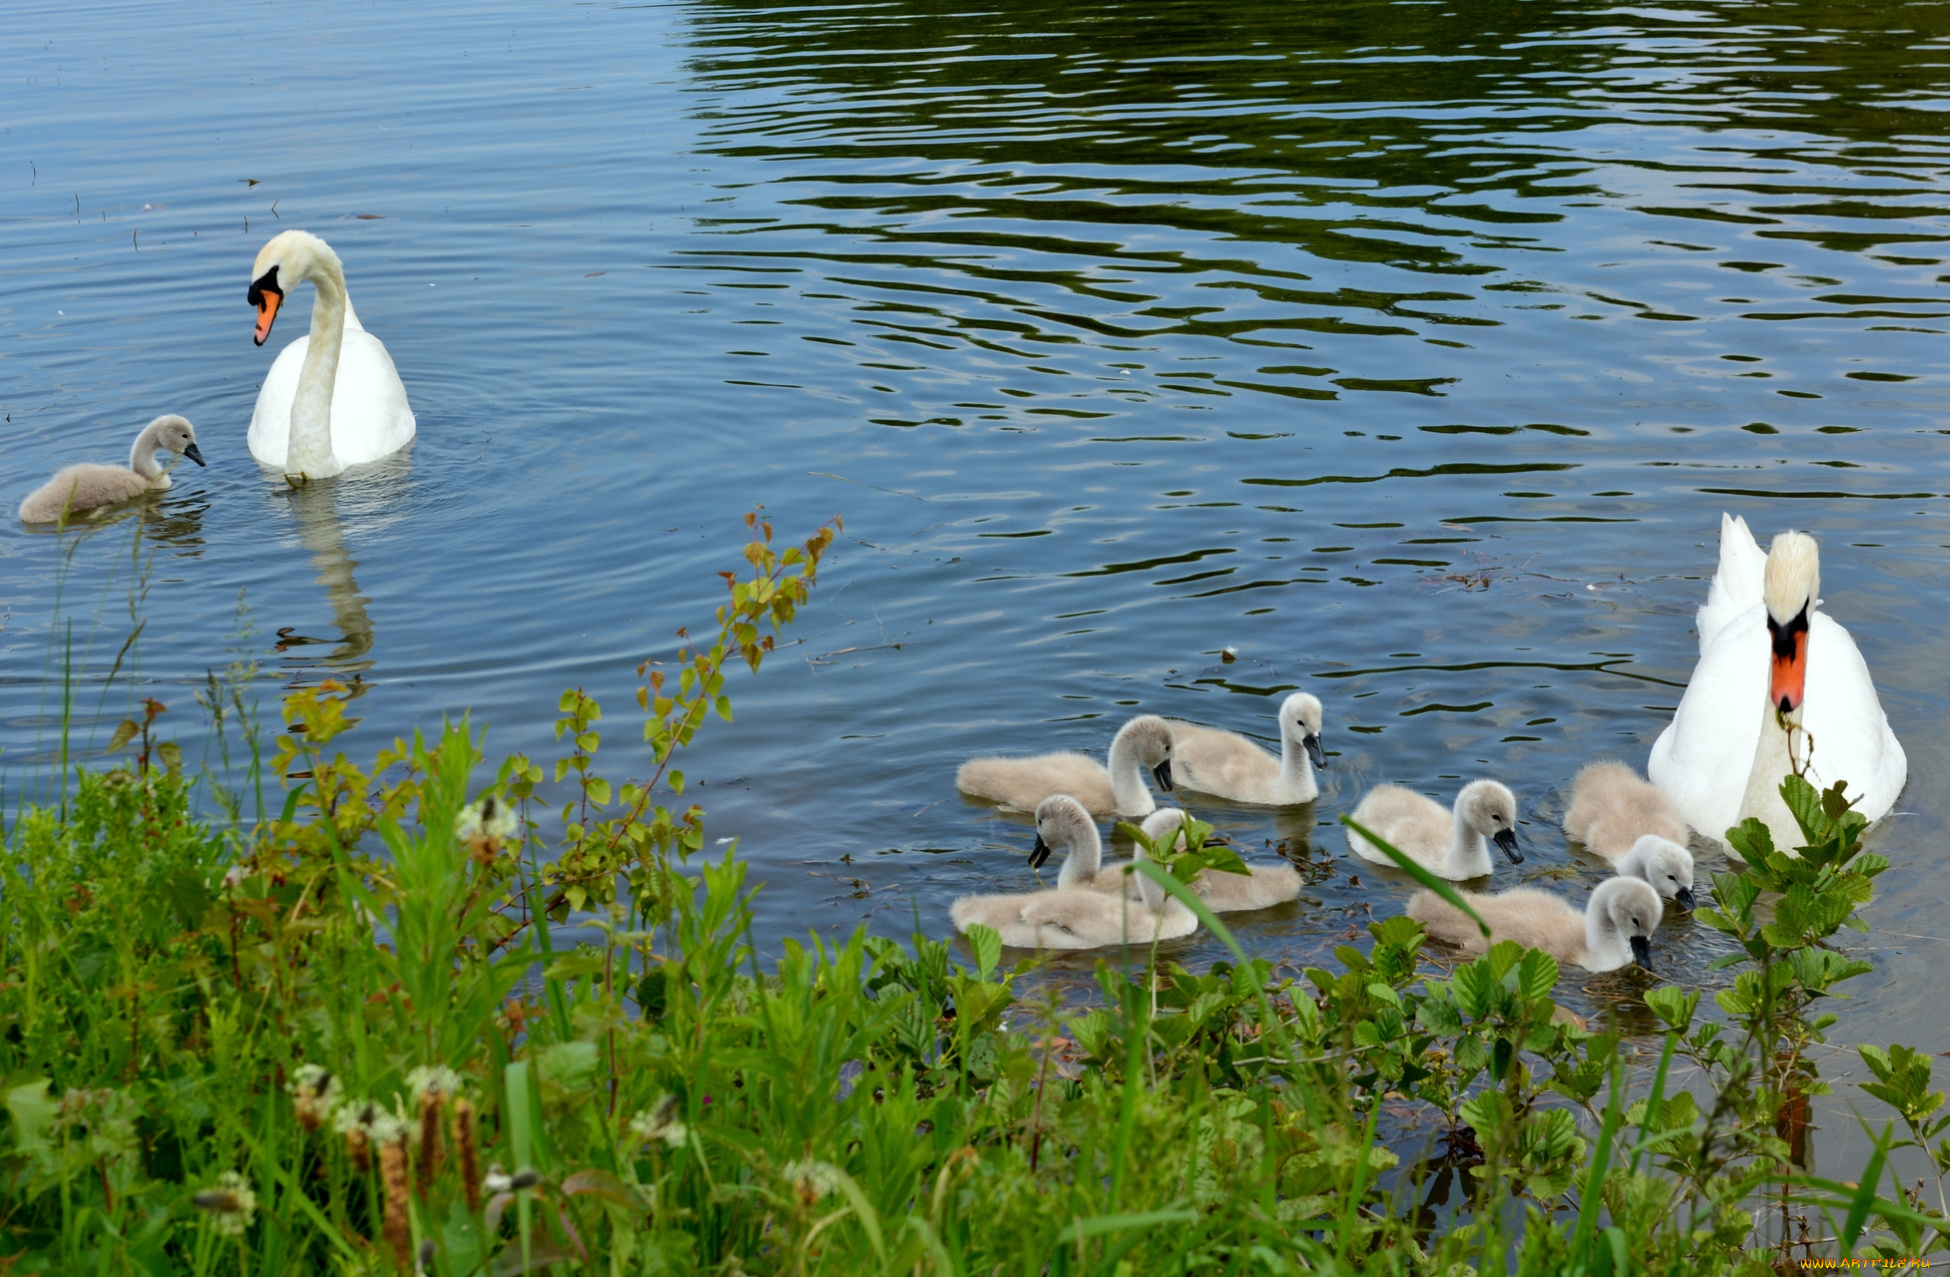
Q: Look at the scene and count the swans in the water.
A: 10